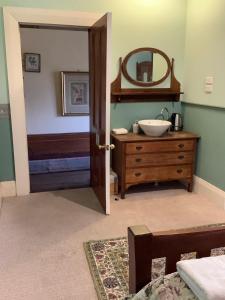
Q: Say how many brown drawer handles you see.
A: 6